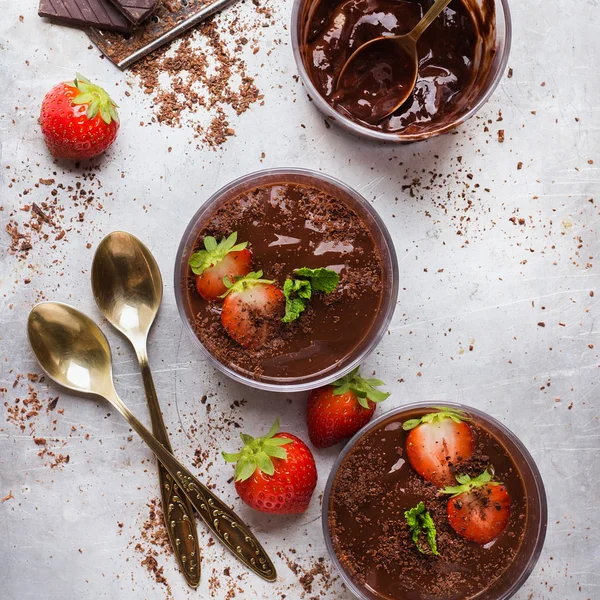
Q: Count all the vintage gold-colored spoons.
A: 3